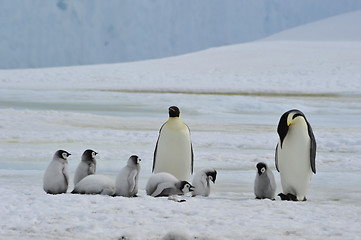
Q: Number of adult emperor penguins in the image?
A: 2